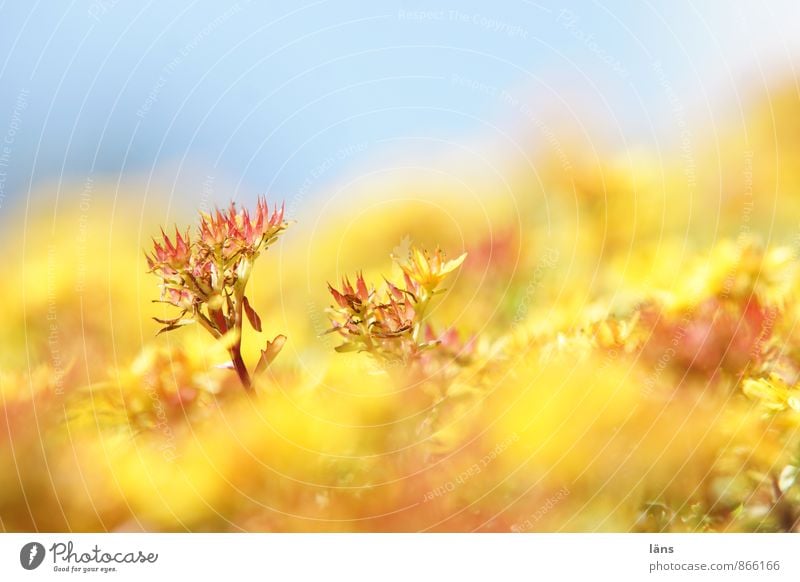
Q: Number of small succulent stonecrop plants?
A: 2